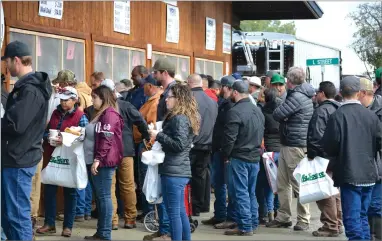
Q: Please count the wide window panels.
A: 4